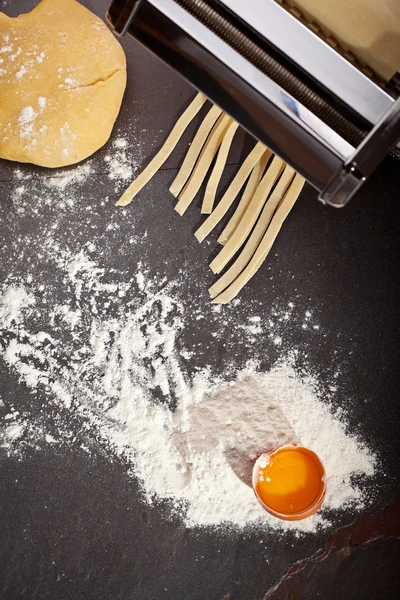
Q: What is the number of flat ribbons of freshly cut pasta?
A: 9